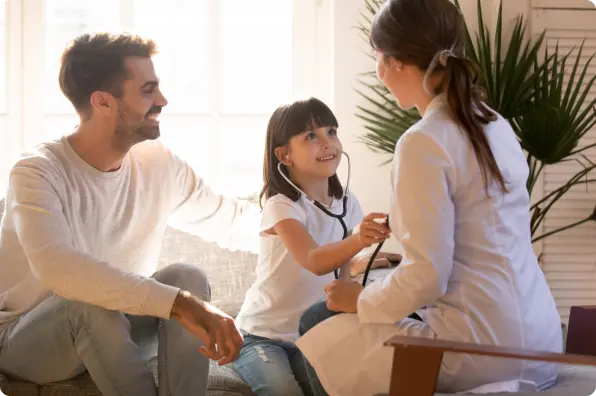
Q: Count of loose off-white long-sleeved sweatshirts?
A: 1